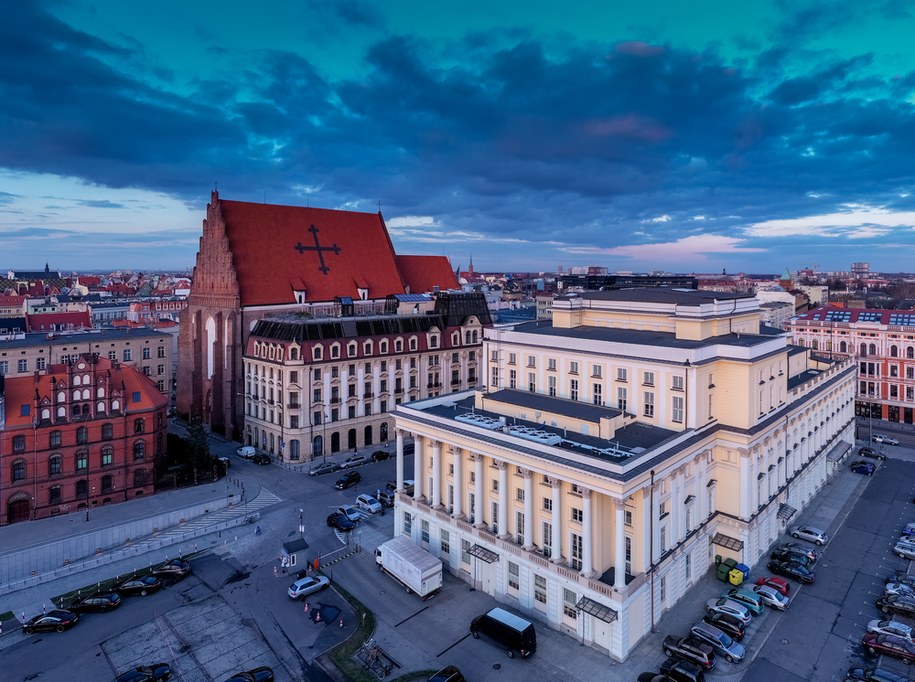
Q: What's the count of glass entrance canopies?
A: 5